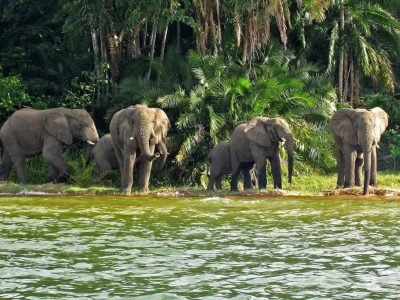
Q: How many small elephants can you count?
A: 2